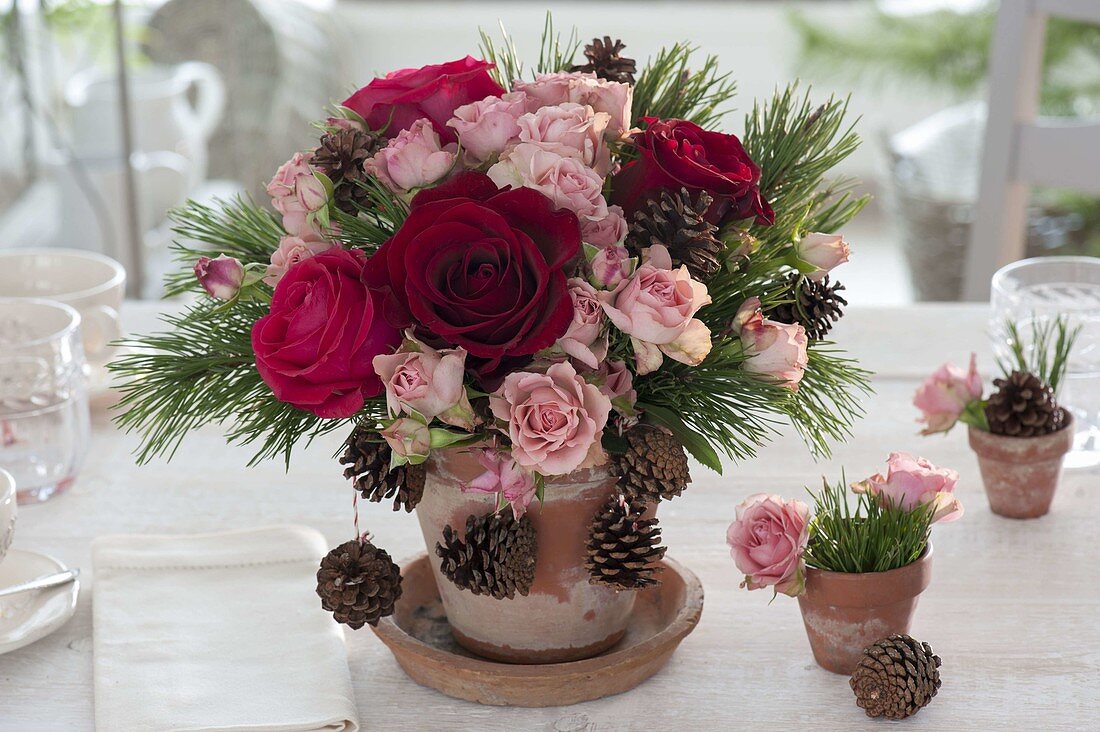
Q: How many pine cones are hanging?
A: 5